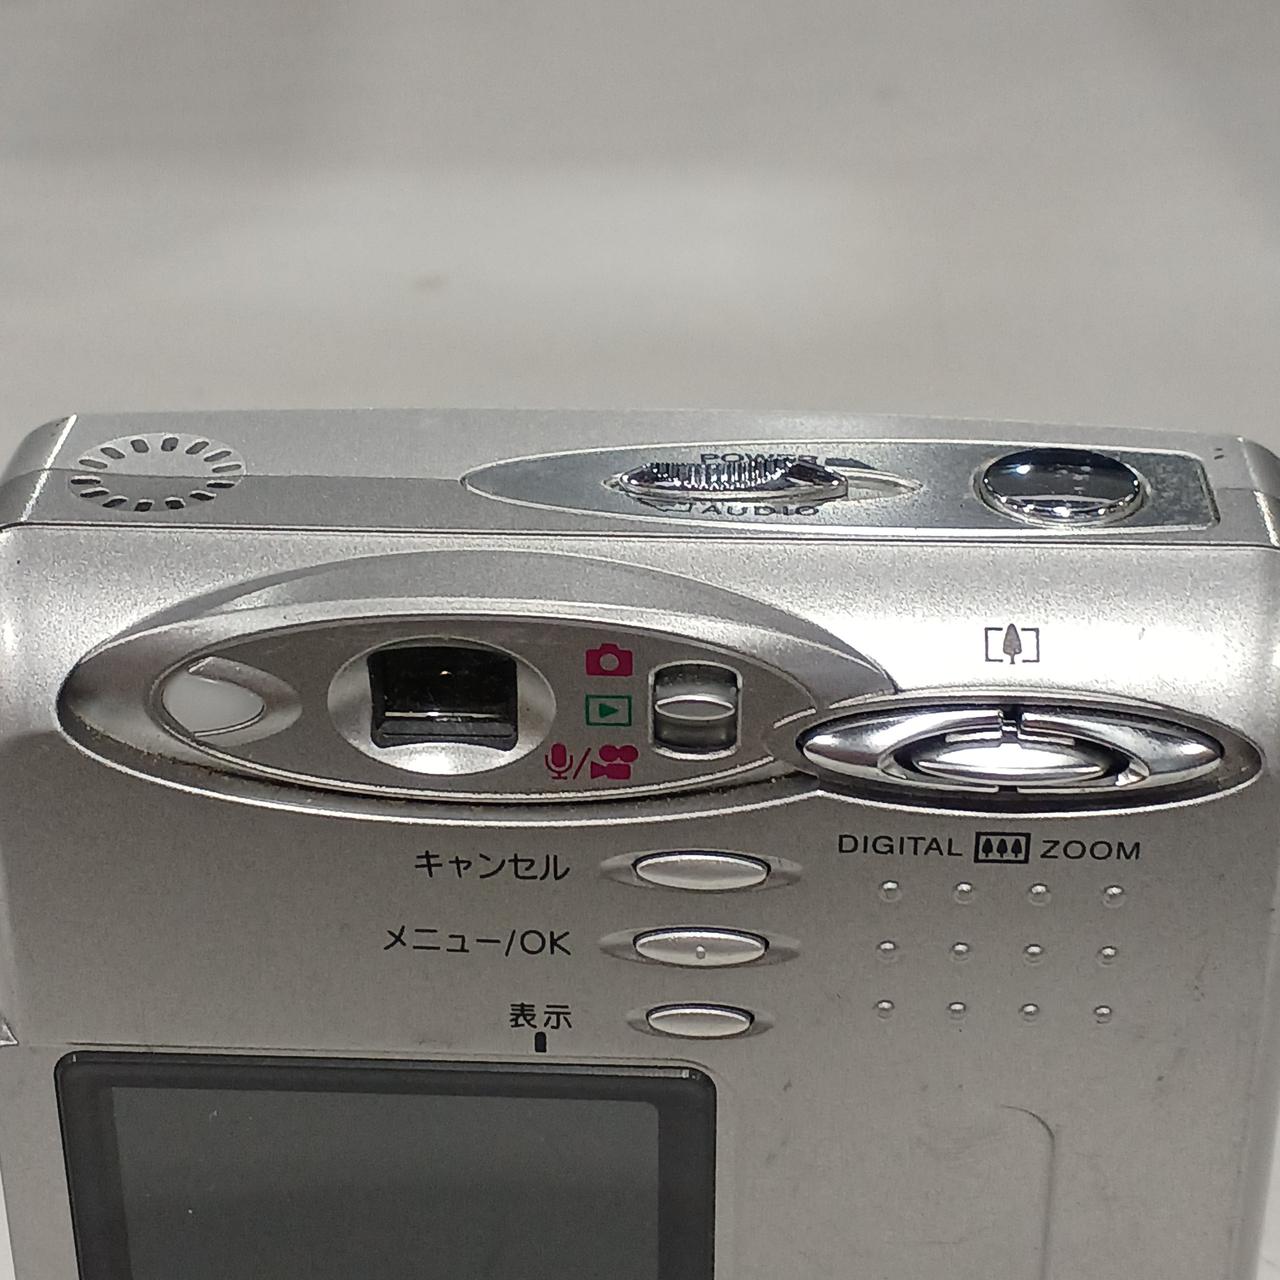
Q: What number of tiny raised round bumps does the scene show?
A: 12